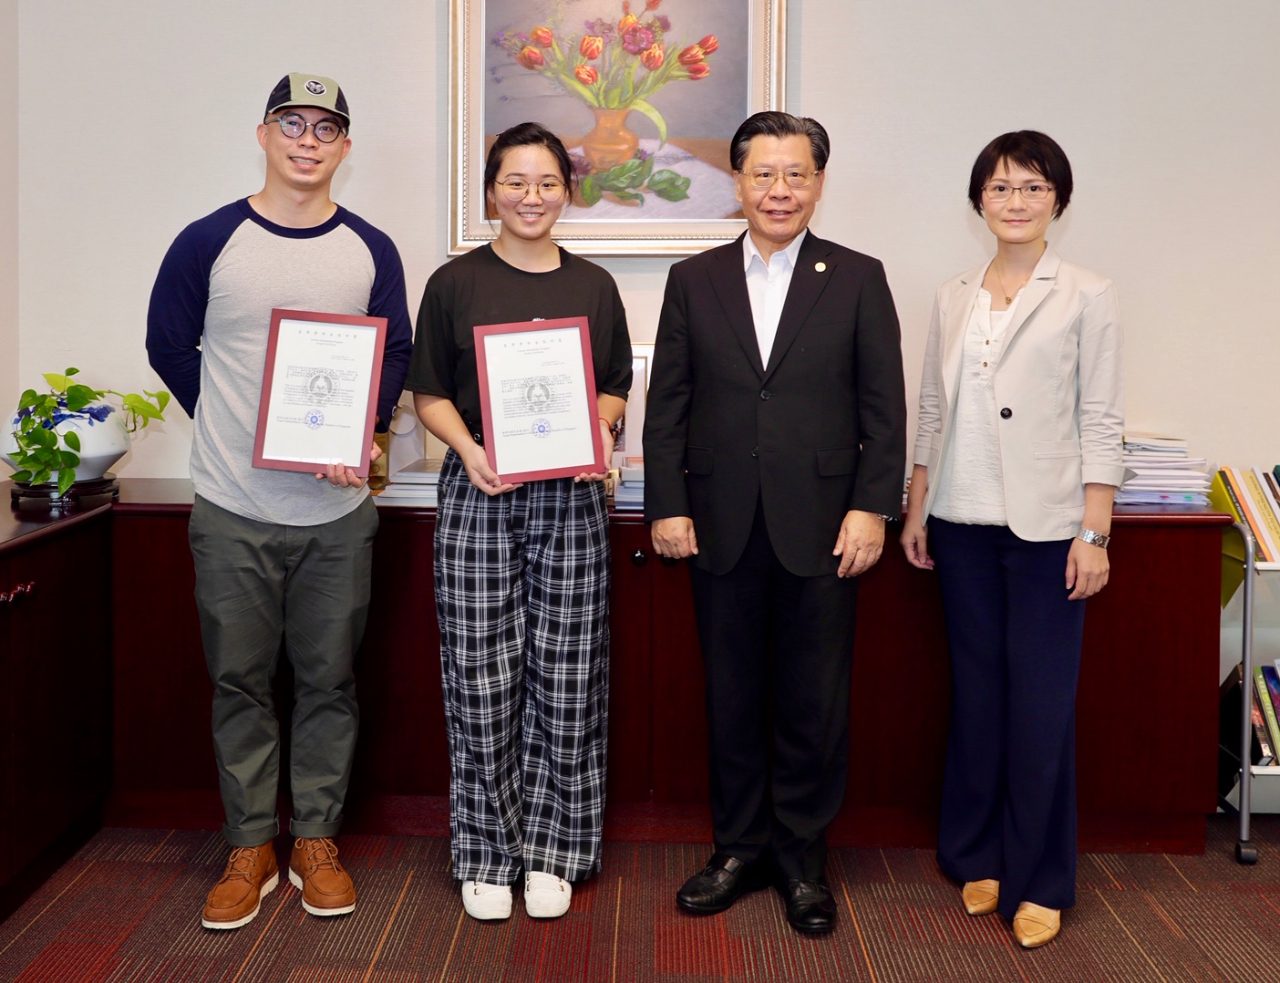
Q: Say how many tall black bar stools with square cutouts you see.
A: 0